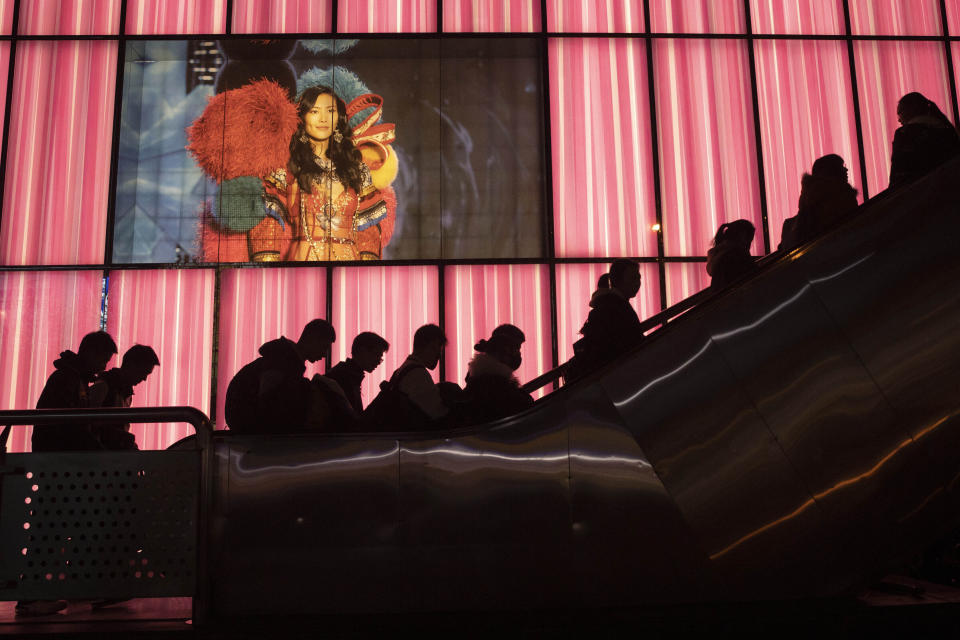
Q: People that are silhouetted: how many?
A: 10